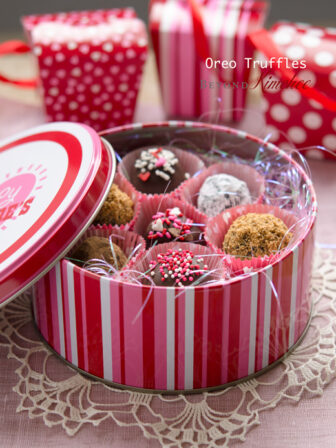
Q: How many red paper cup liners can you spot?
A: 7